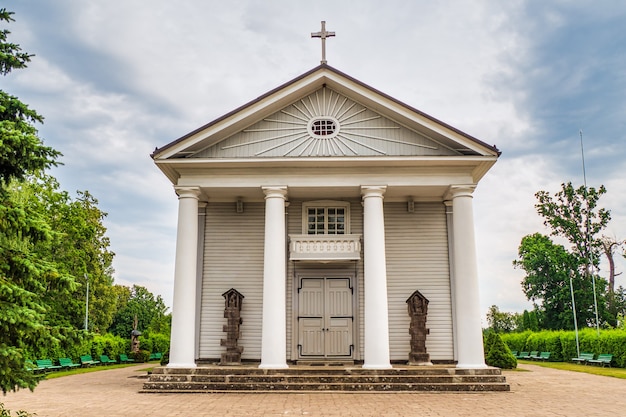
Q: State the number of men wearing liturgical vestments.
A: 0